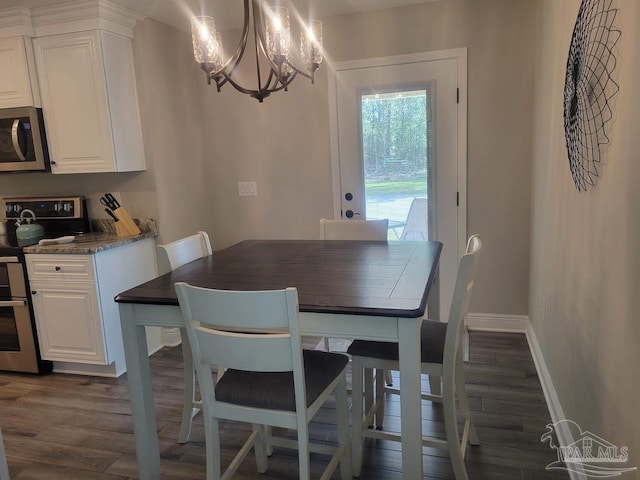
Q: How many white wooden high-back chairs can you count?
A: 4